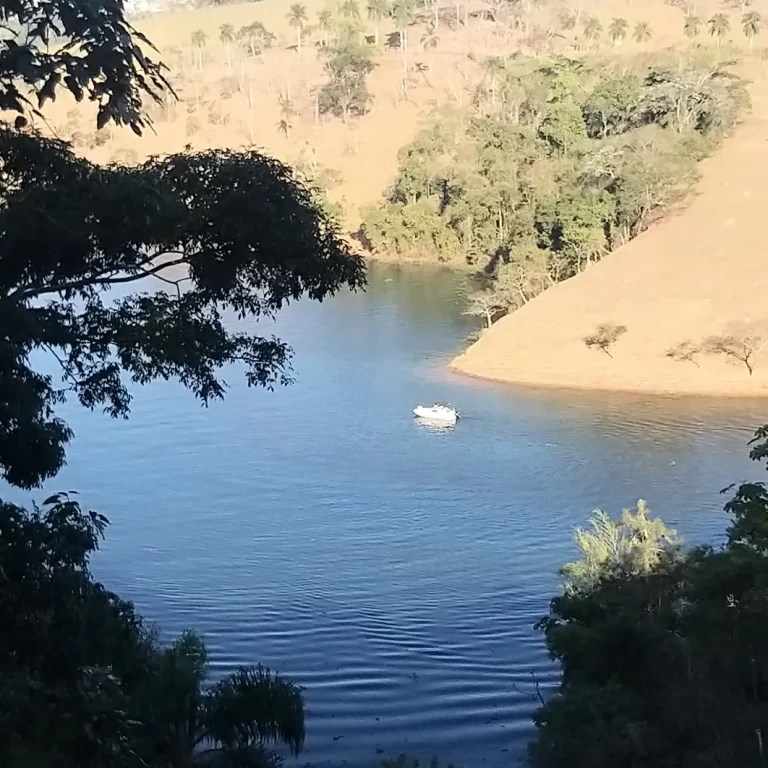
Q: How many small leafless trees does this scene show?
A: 3